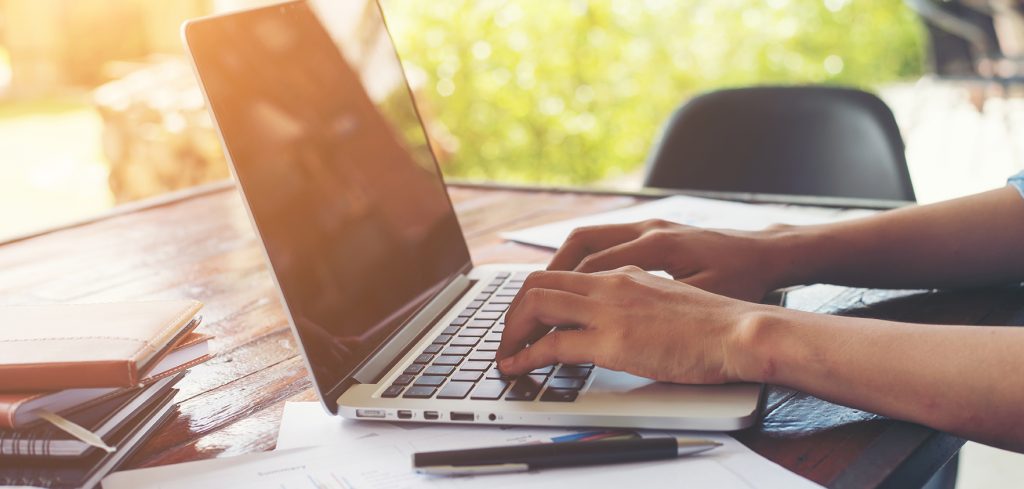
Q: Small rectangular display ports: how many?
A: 2